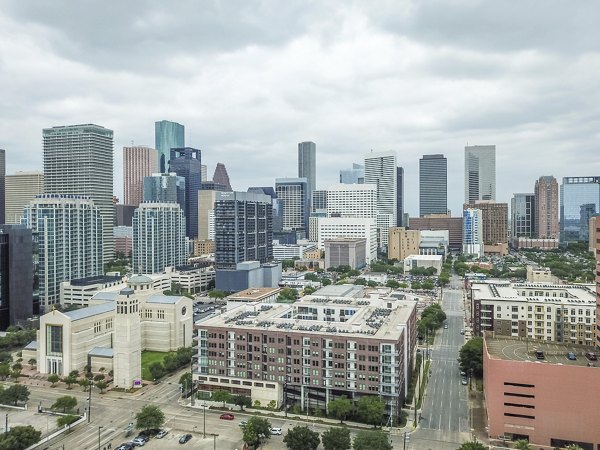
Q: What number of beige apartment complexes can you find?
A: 1